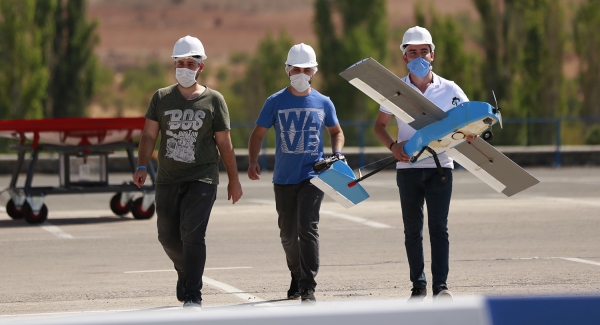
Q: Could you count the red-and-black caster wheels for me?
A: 4